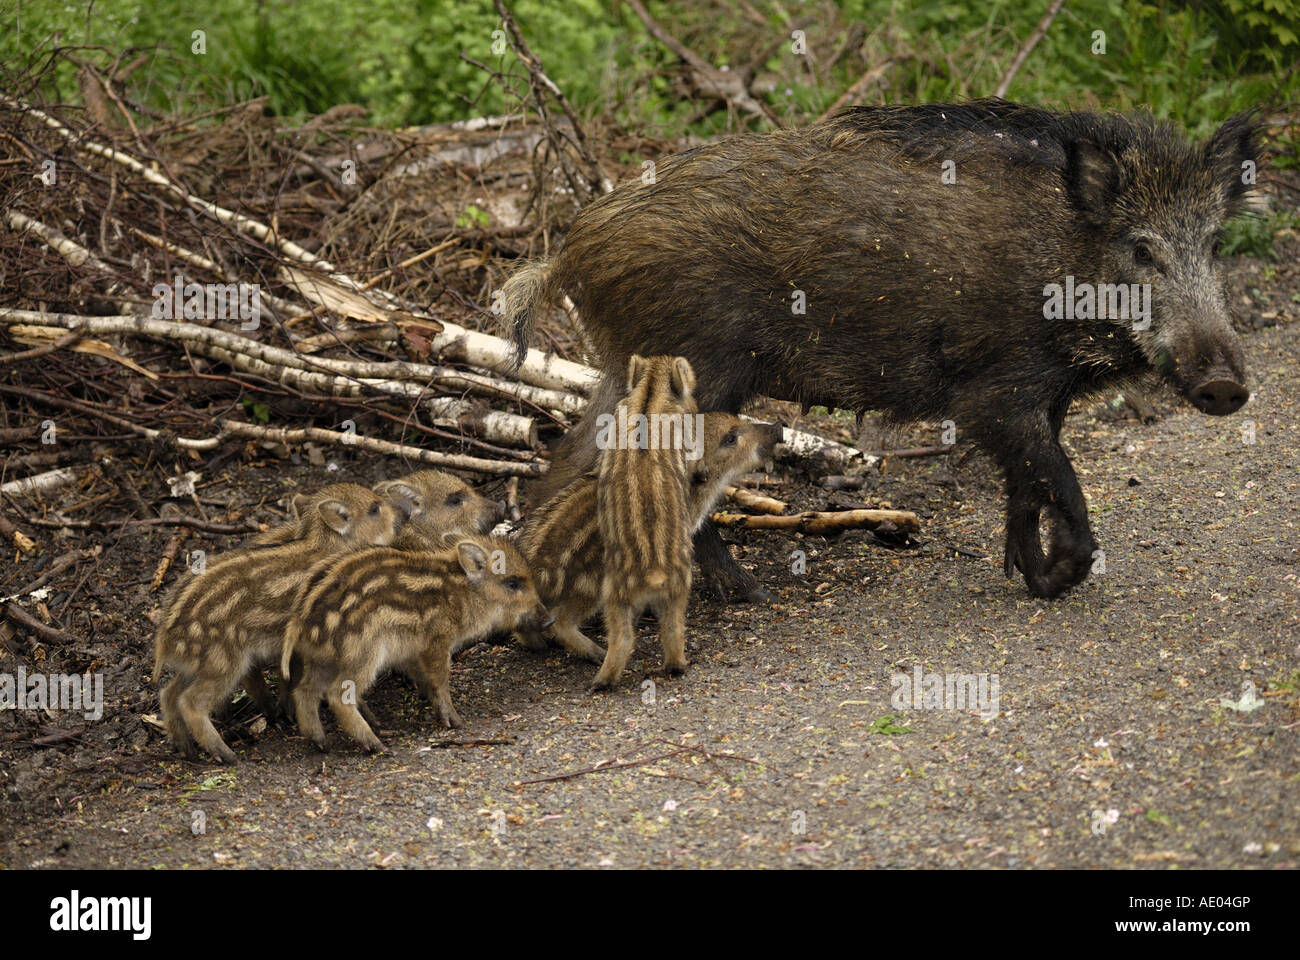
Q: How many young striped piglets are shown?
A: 5